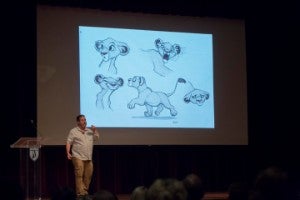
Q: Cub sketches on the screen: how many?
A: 5